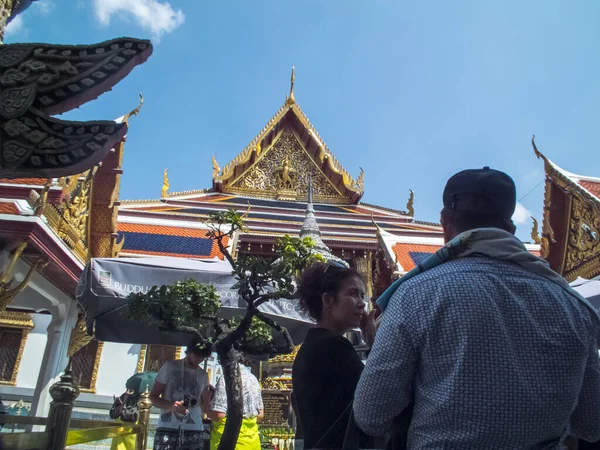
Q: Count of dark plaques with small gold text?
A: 1